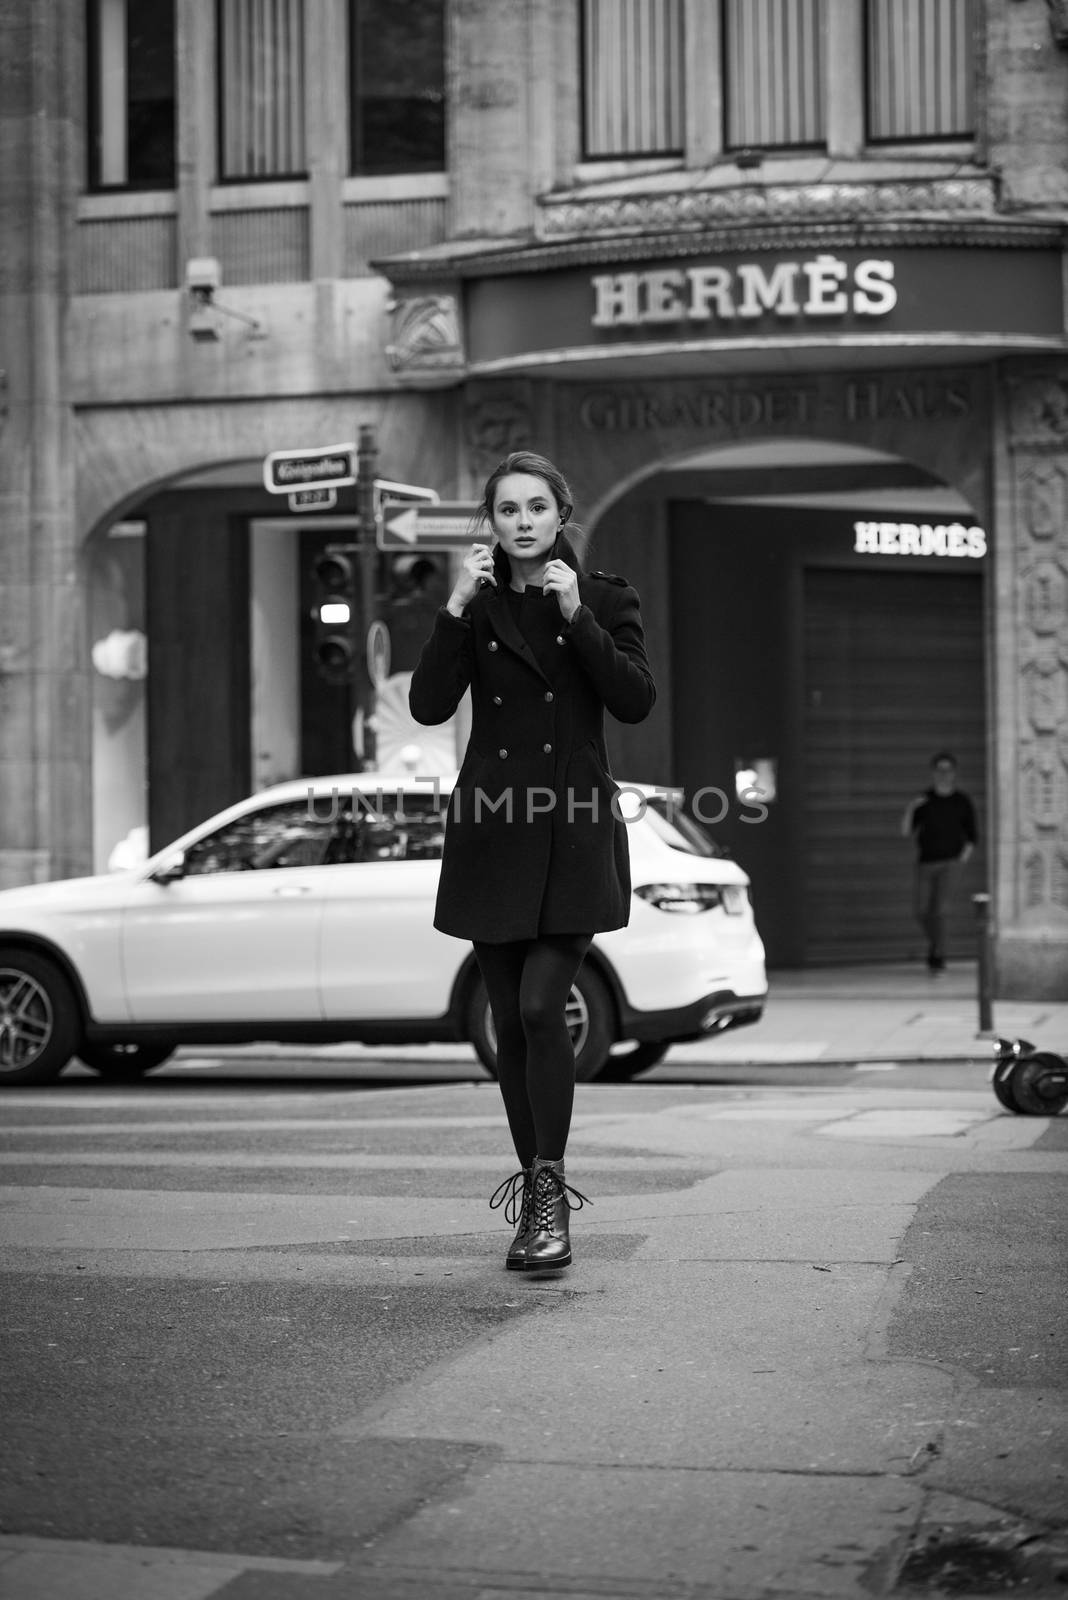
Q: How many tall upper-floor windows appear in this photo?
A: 6